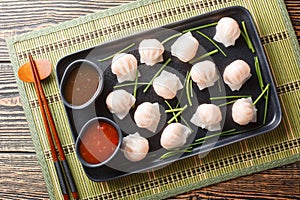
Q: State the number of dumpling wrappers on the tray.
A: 13